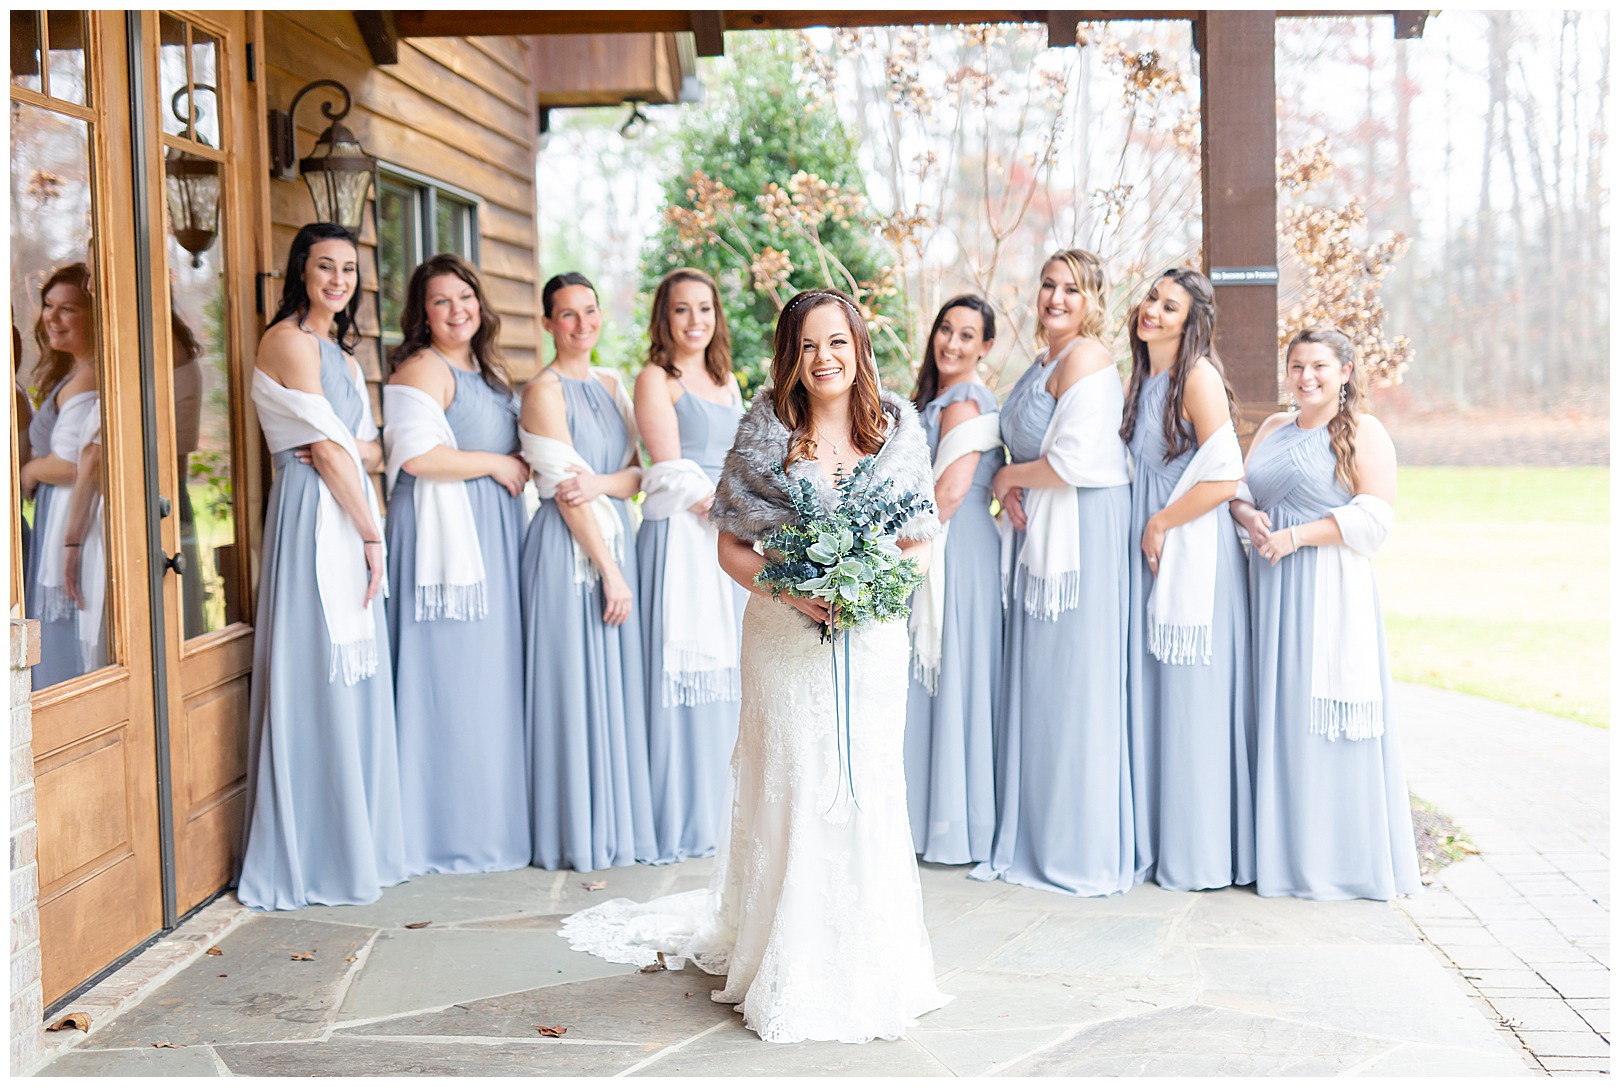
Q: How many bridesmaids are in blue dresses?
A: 8